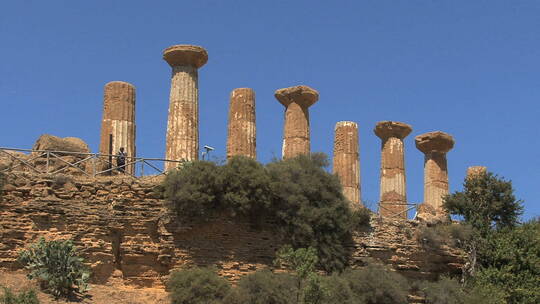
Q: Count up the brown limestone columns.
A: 8